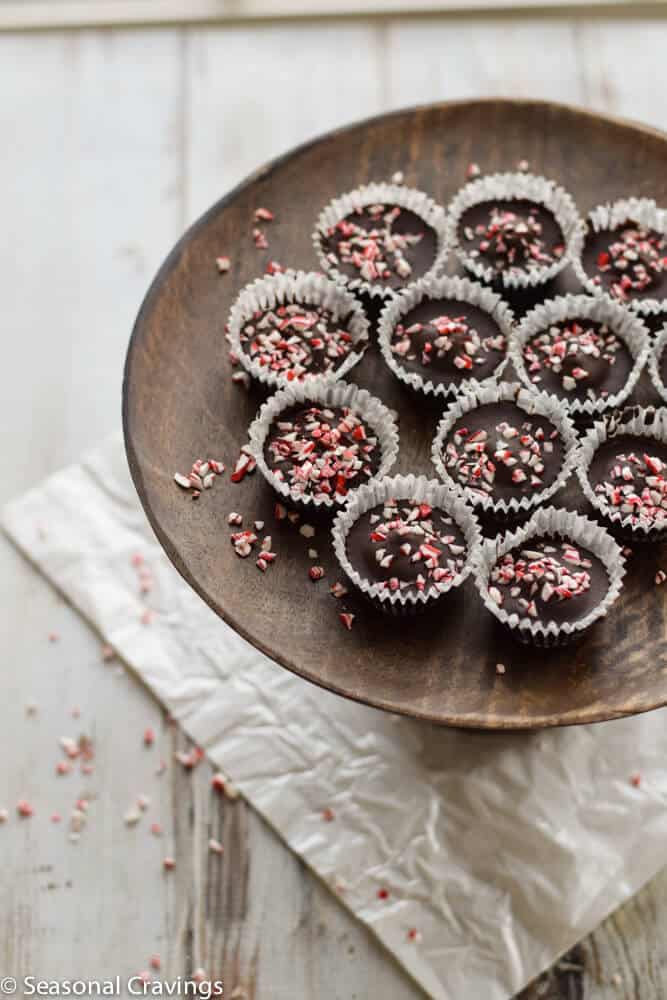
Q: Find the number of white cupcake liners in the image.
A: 12